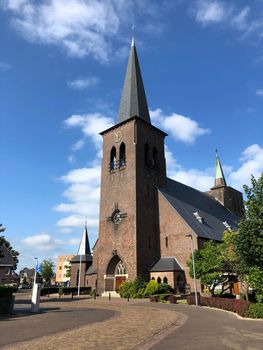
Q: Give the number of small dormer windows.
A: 2